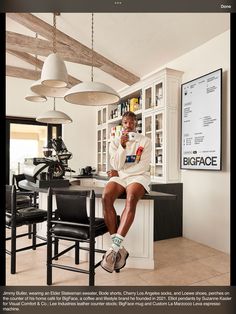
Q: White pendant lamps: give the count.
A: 5